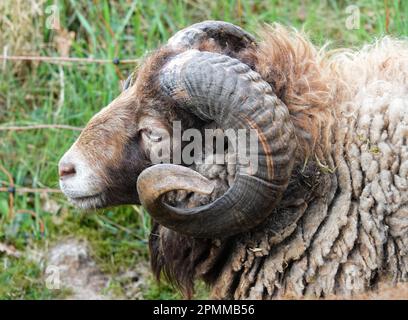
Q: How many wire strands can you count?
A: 3